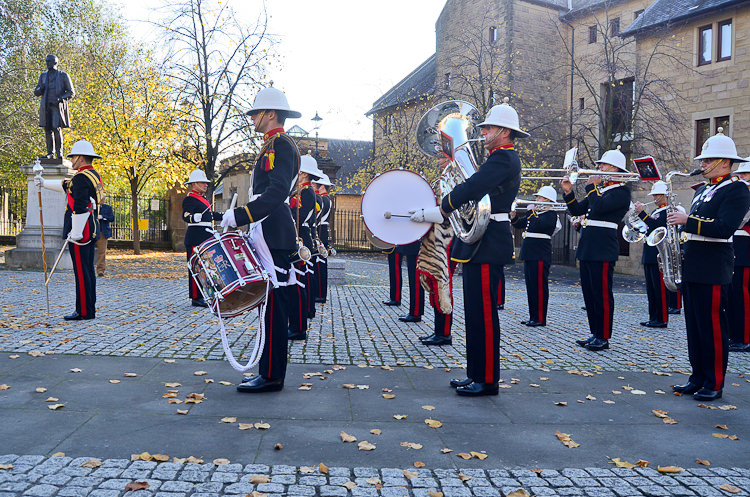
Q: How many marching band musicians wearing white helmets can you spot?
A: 12